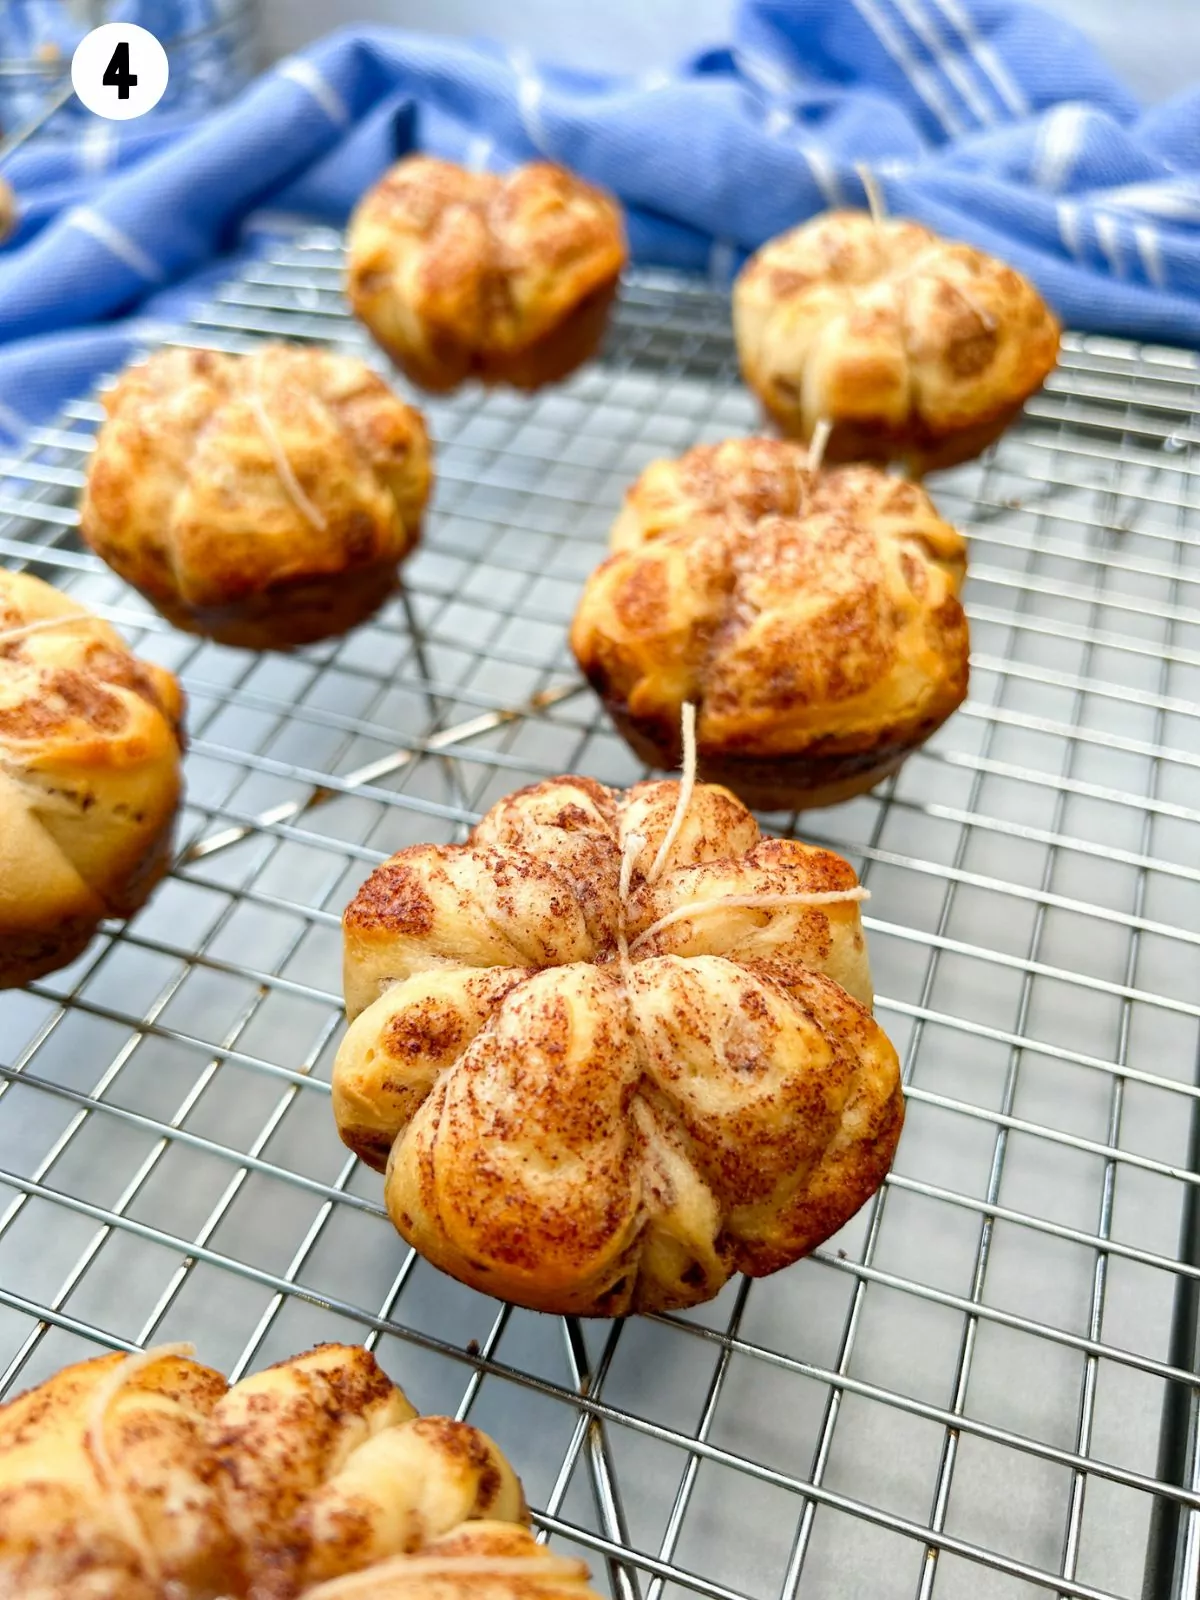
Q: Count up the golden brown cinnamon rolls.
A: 7